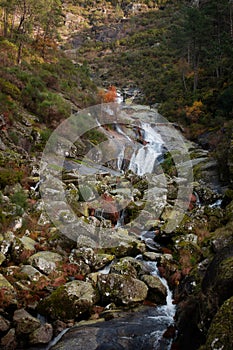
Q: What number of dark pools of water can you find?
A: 1